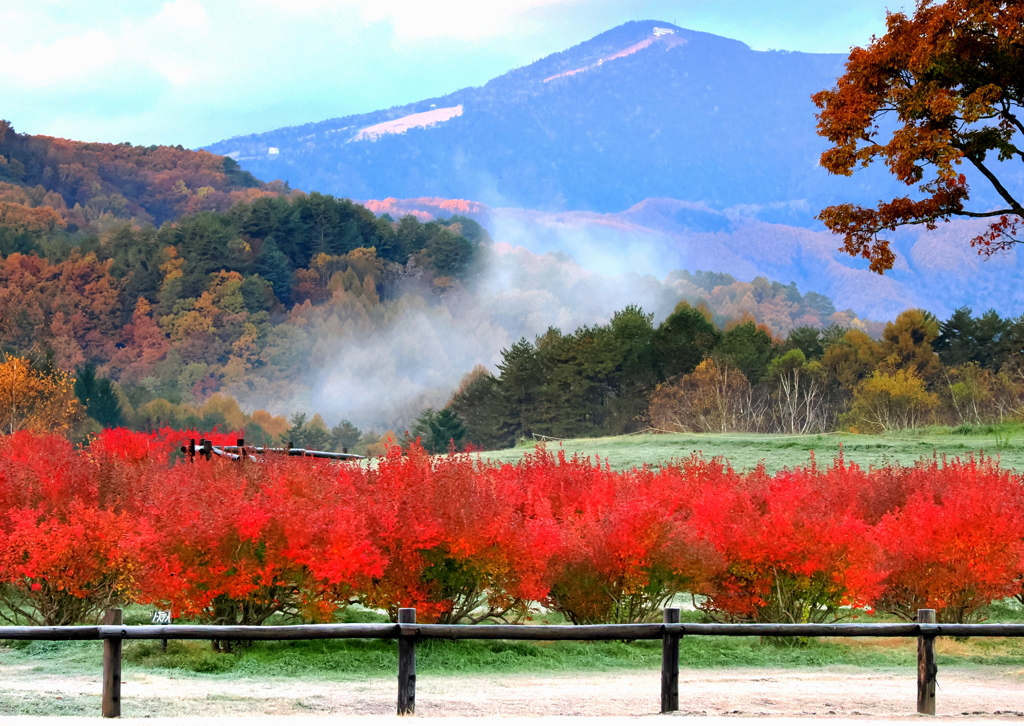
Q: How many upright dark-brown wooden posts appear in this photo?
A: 4